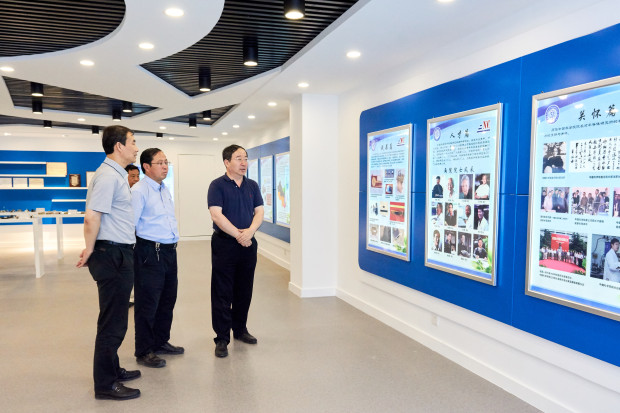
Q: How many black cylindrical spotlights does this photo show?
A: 12